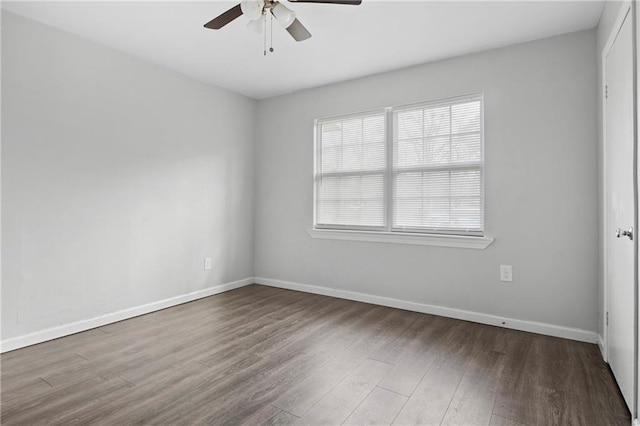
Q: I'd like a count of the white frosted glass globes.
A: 3